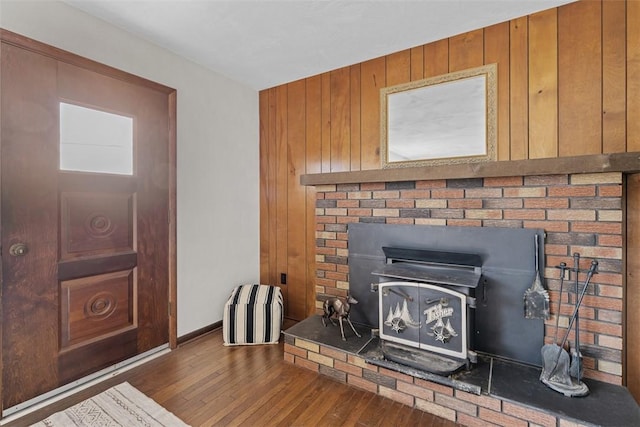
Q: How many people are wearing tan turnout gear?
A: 0